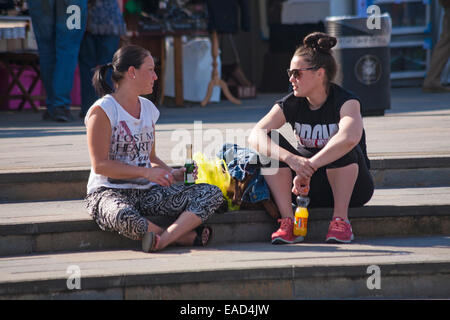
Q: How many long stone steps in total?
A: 3